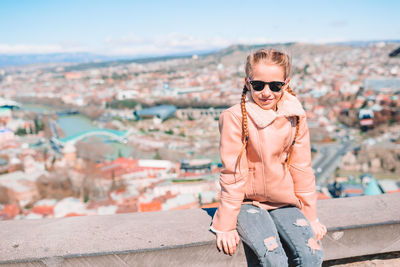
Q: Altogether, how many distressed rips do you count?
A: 4